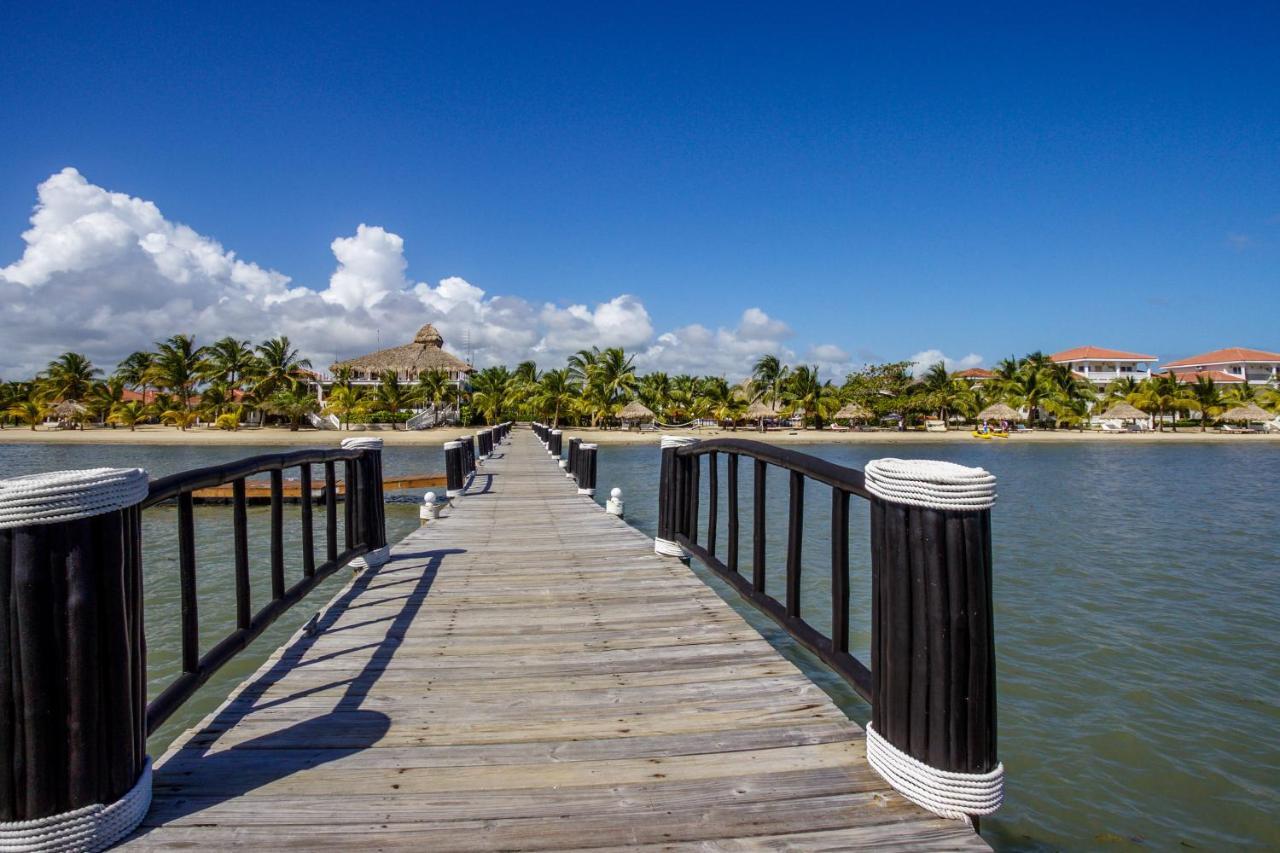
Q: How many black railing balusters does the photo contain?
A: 12